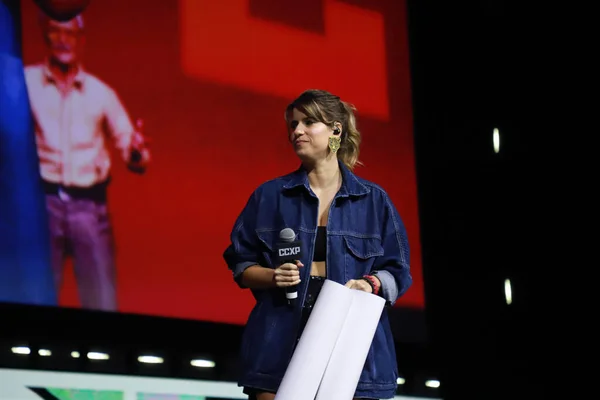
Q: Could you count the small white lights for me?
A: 10